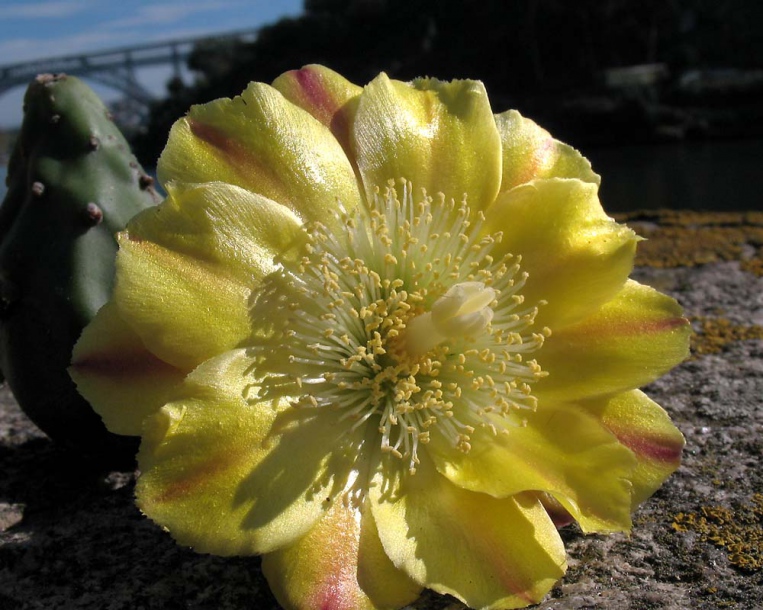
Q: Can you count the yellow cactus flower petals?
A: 13